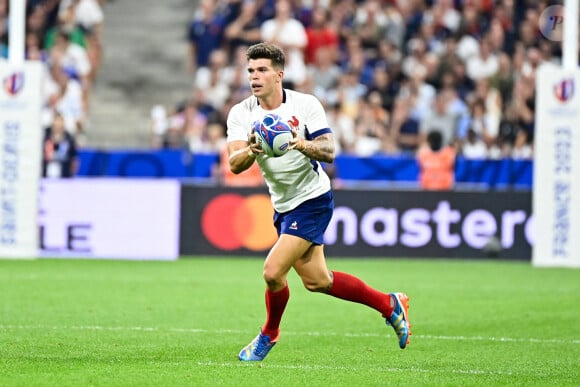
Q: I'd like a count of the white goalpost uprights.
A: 2